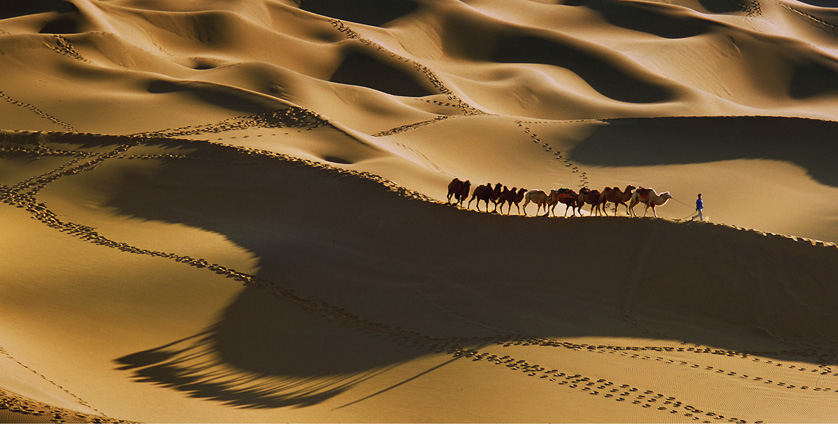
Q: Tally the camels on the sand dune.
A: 8